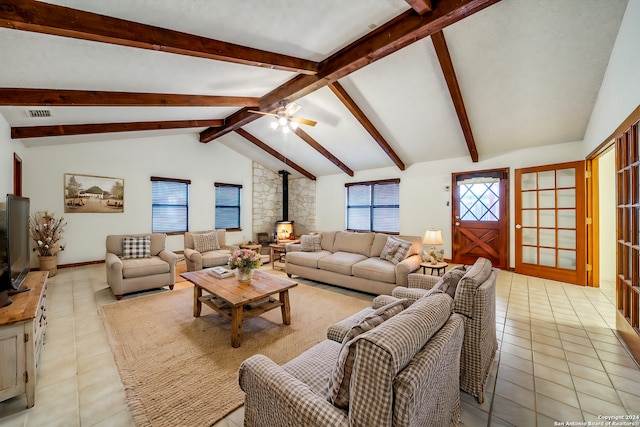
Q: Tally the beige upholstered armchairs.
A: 2